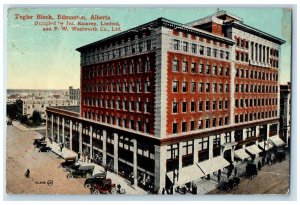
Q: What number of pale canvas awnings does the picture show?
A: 6